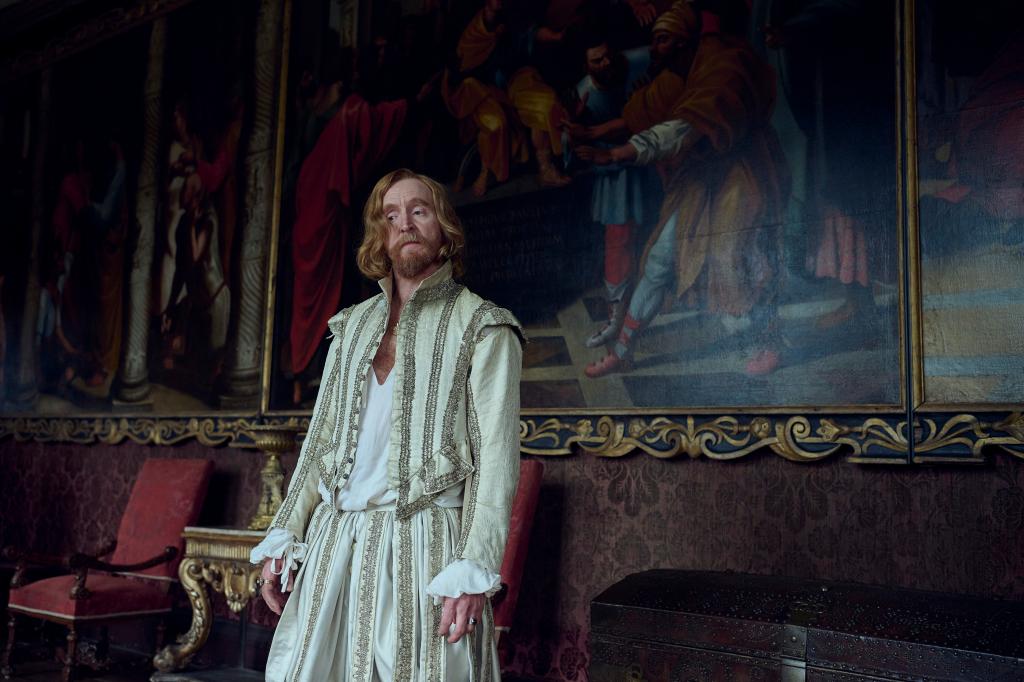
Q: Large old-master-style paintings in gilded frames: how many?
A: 3